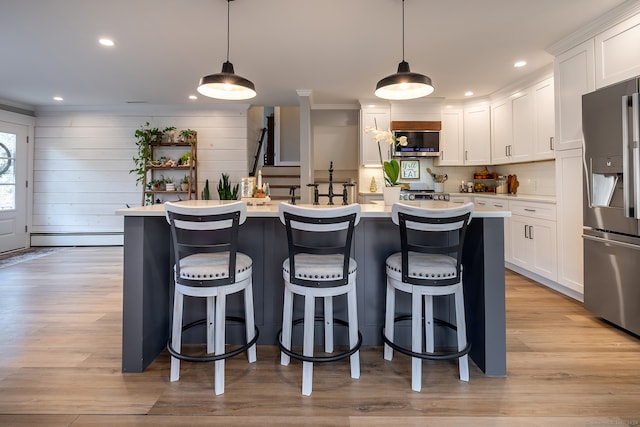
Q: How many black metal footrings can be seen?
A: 3